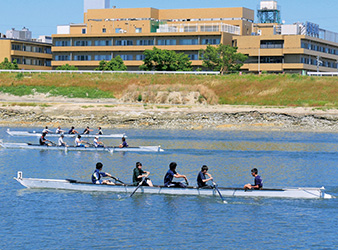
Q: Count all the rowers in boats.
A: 15